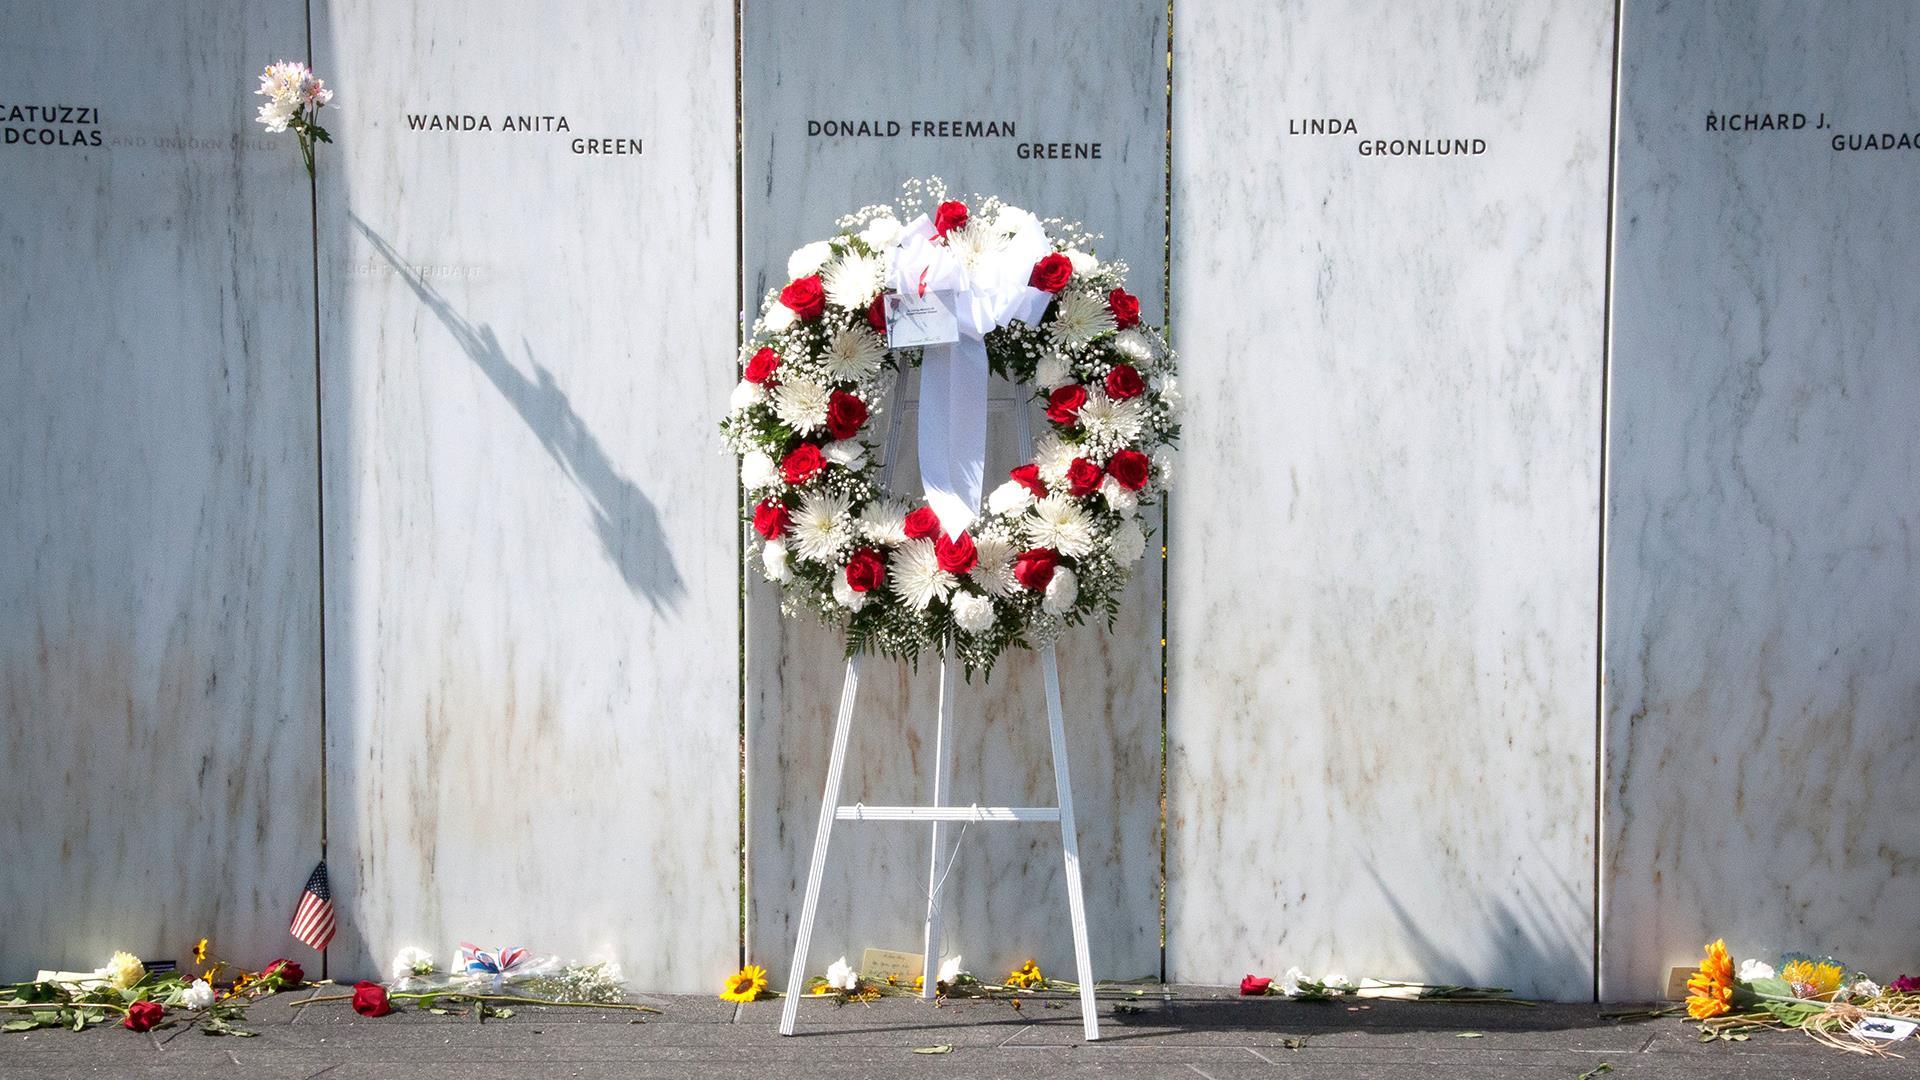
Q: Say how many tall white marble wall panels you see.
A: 5